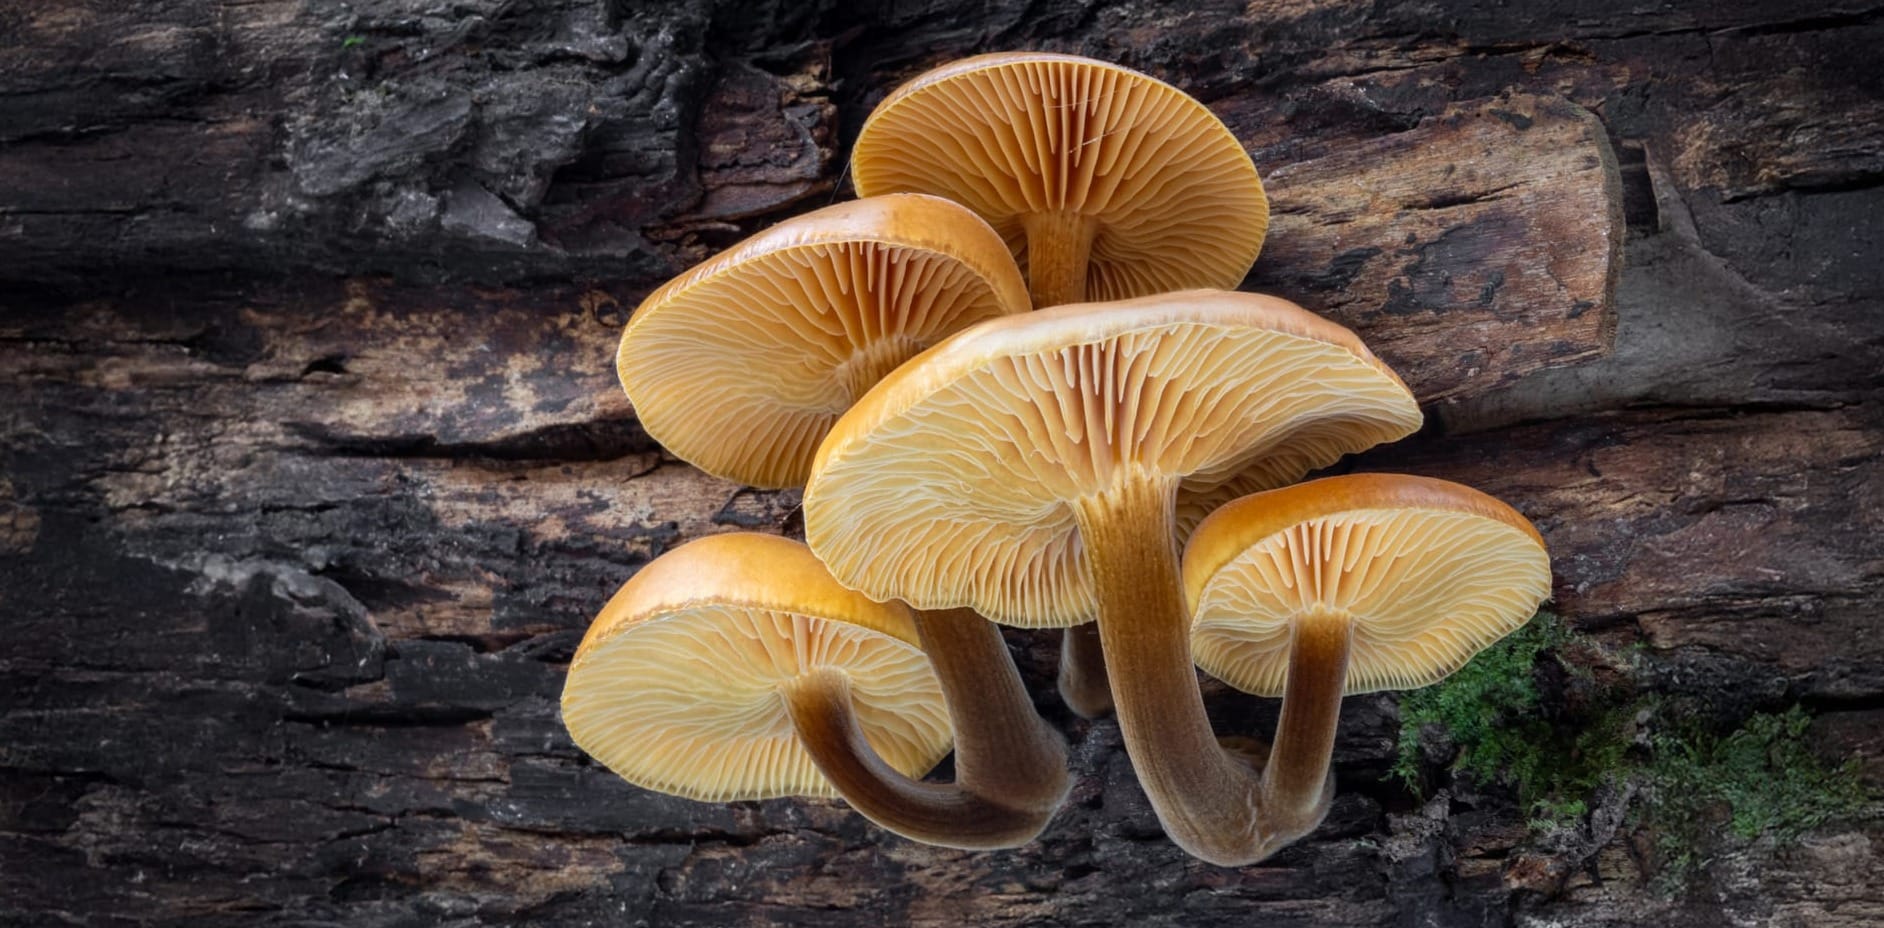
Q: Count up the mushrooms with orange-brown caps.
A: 5